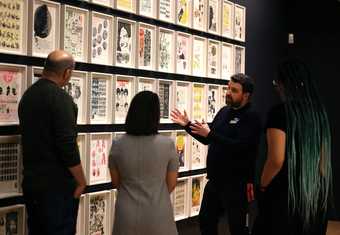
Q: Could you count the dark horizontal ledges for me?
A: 4